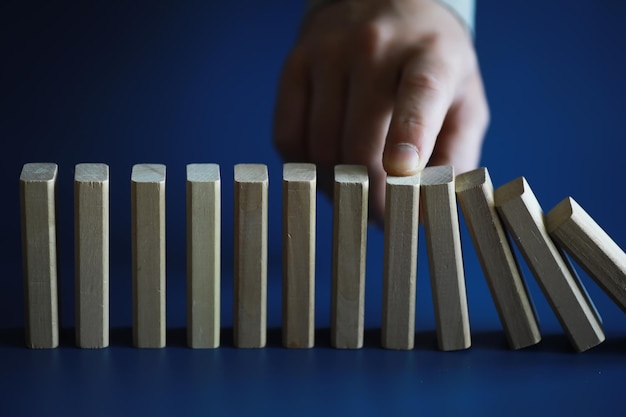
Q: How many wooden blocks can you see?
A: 12